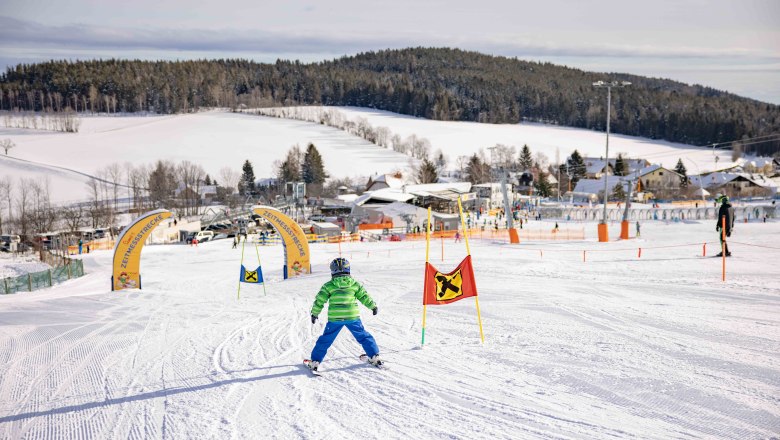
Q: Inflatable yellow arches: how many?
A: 2